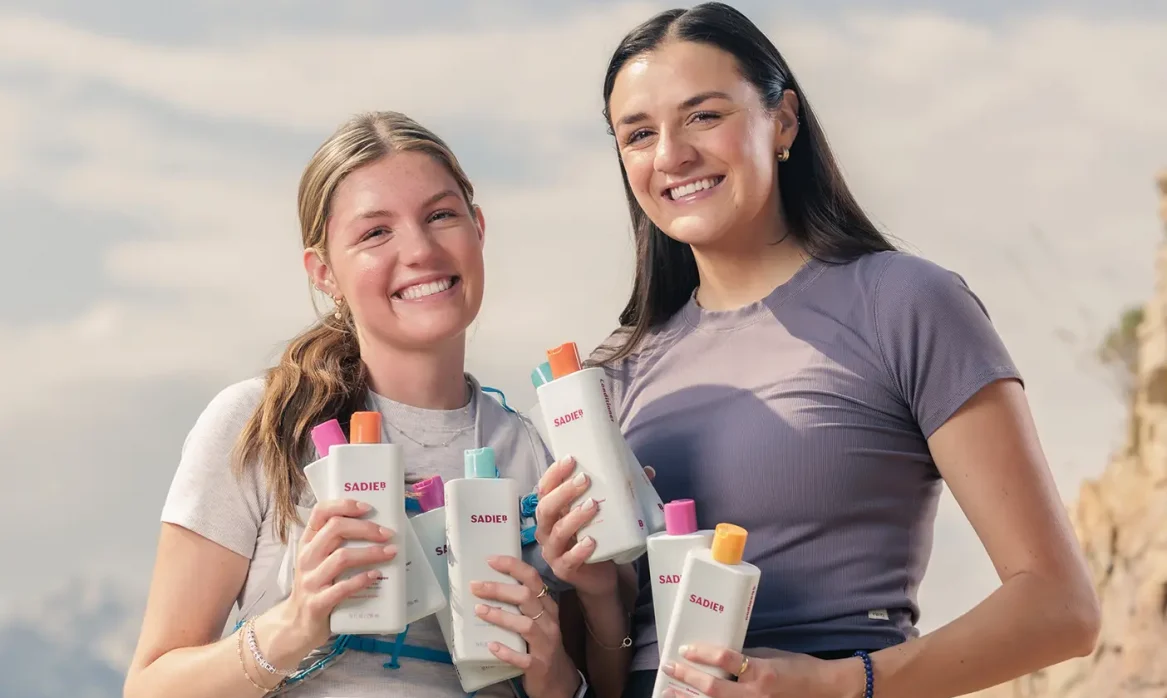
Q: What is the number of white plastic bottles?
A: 8